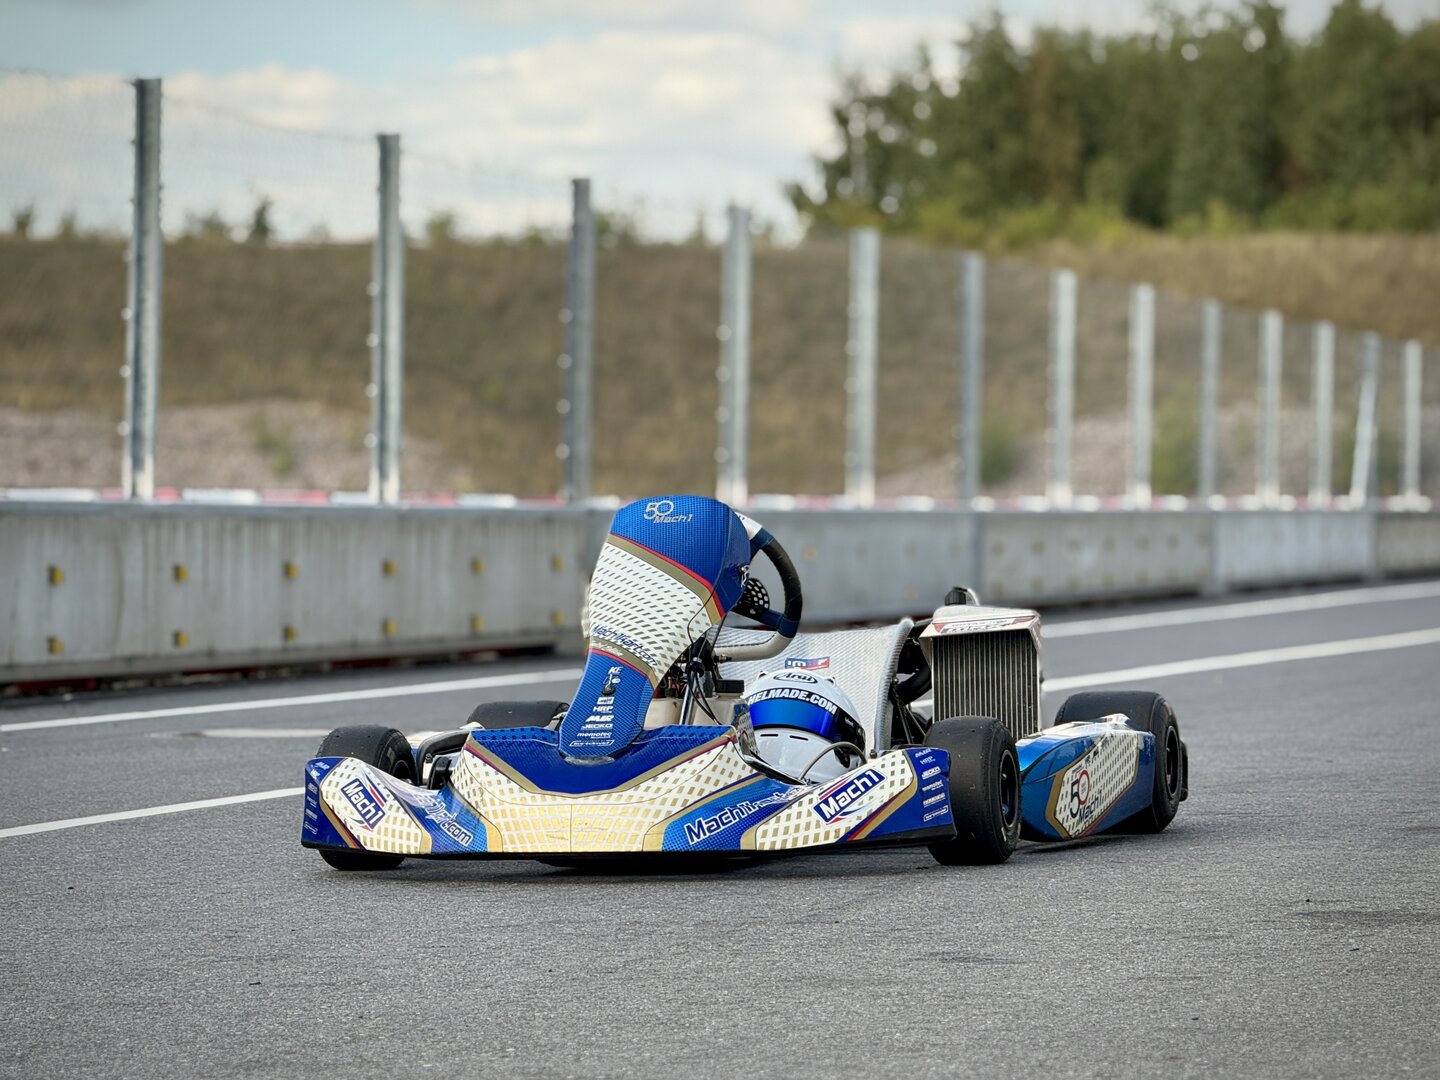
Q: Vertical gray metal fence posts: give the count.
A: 13